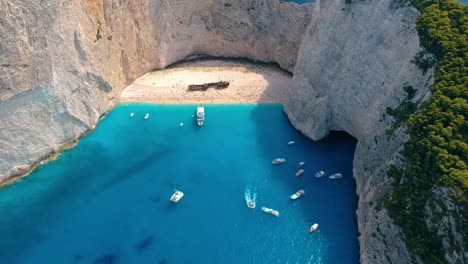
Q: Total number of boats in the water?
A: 15